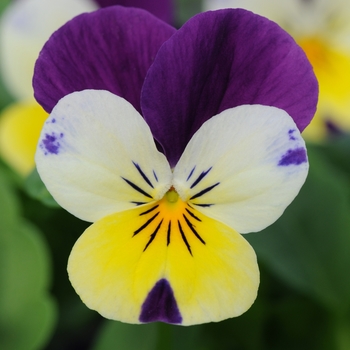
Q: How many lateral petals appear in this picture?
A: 2